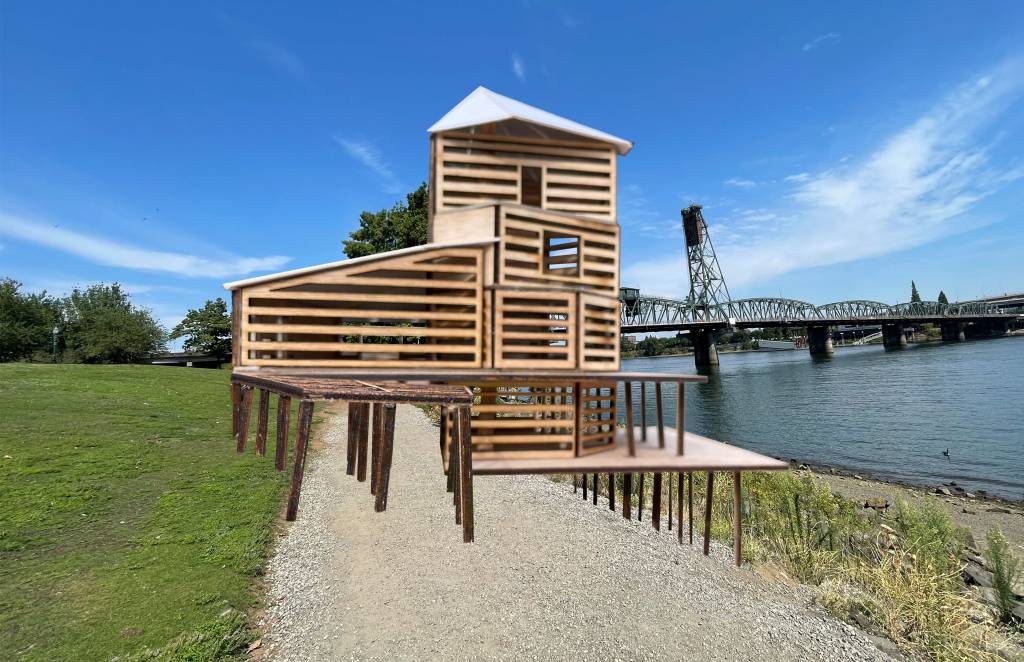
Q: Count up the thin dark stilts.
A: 12